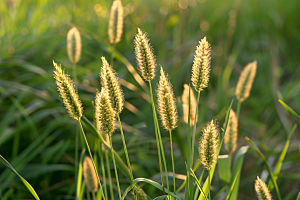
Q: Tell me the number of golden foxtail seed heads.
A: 14